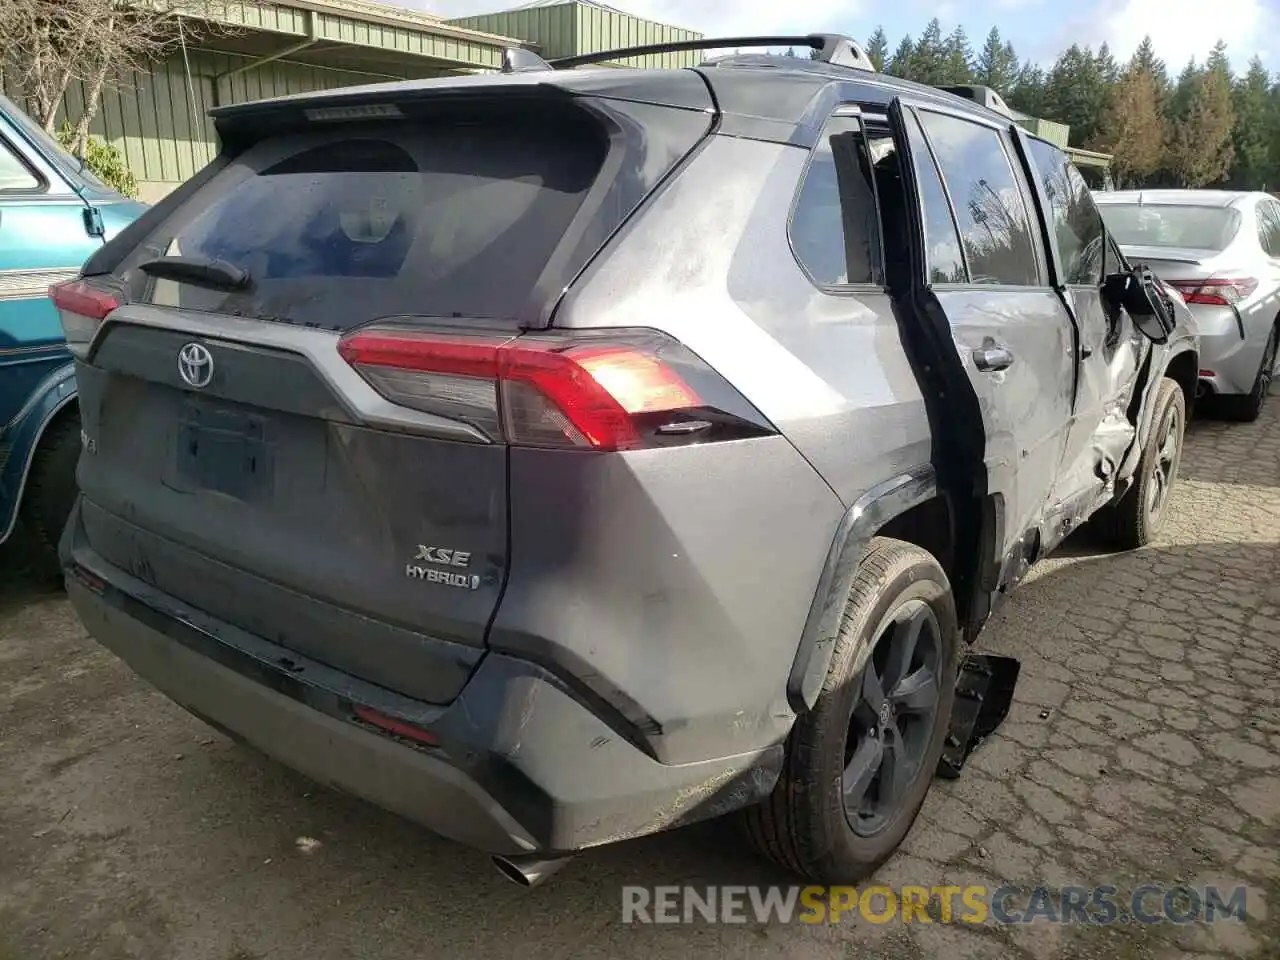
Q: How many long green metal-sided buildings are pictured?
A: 1